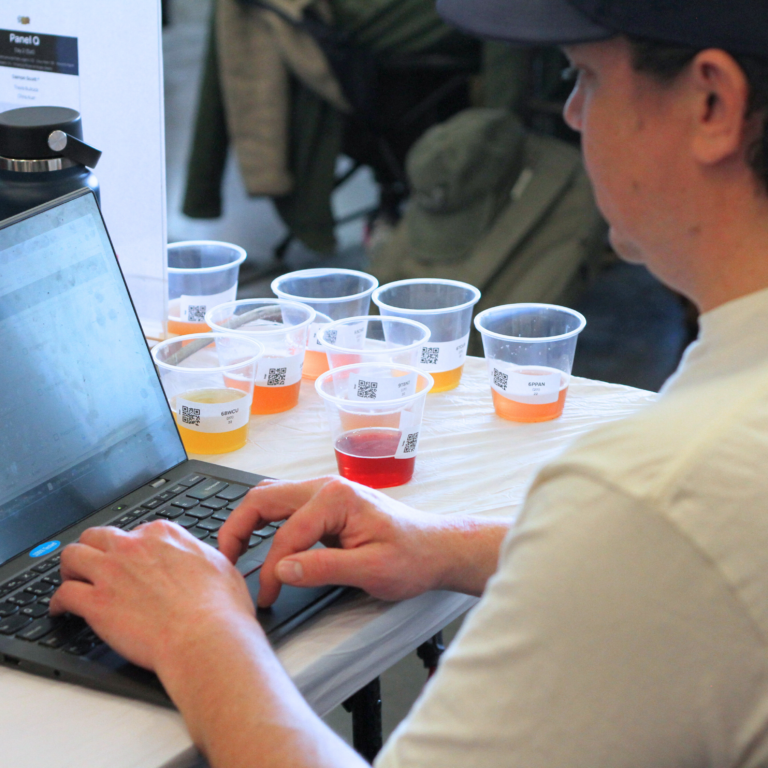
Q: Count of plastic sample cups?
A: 8